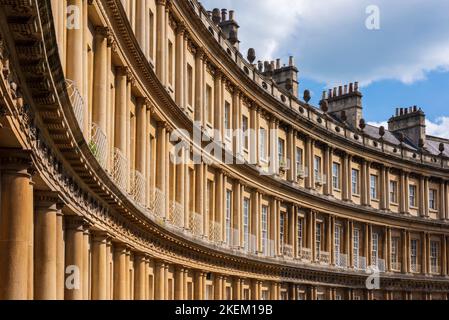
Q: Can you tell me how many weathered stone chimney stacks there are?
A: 4